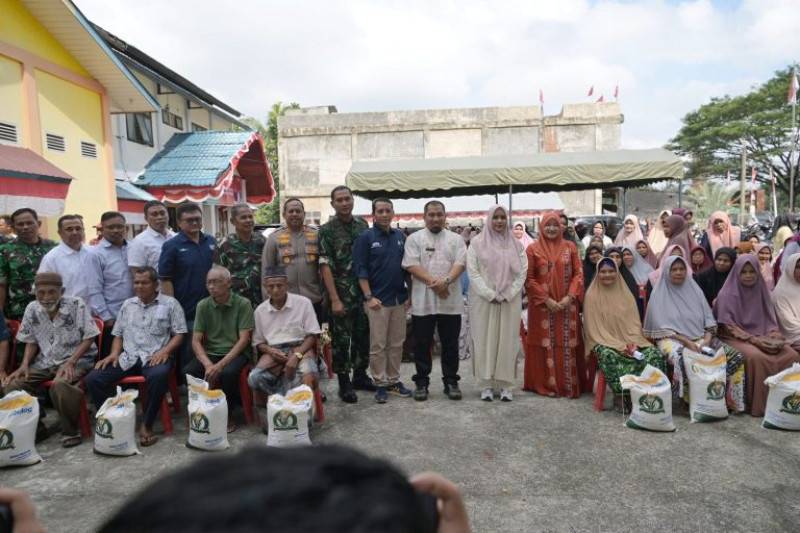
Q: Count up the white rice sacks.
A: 7